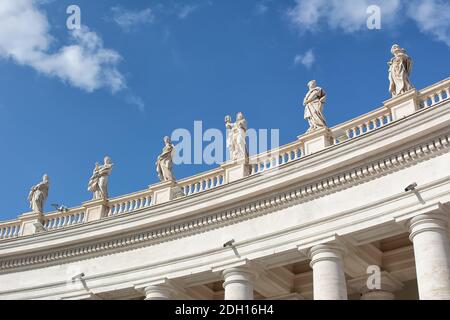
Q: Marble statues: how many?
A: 6